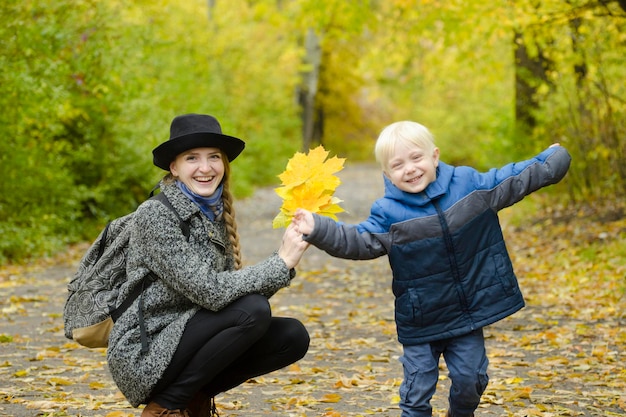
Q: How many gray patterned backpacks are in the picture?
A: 1